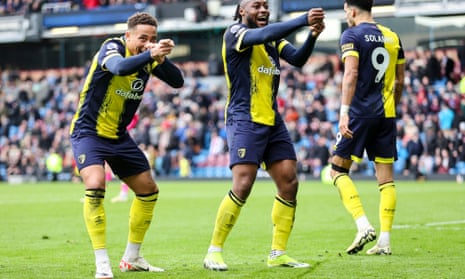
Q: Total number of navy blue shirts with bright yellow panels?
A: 3